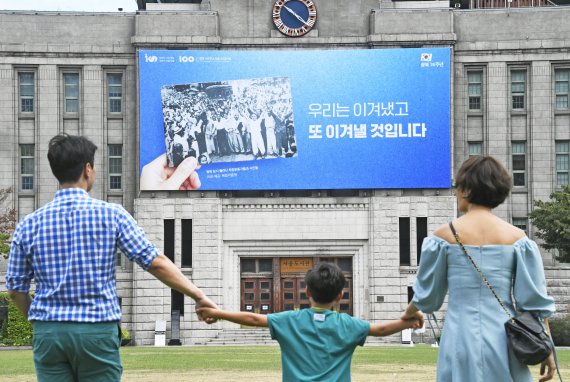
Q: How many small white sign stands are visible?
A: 2